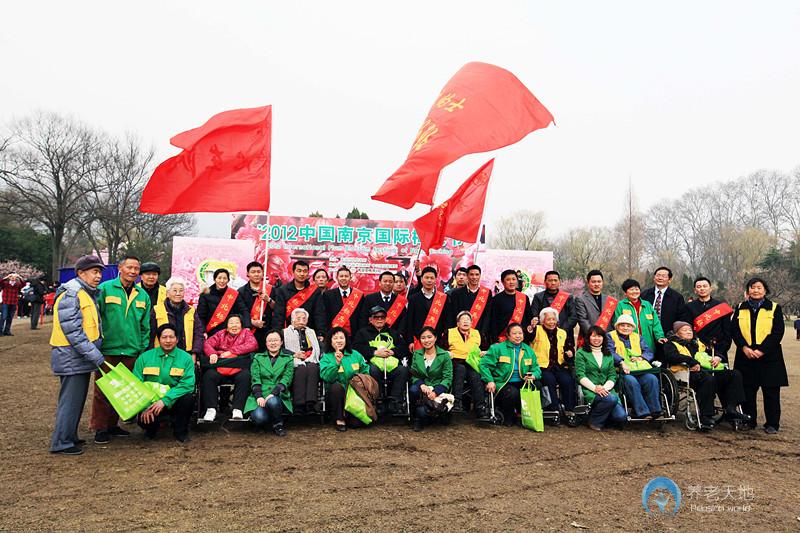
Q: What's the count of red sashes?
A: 11